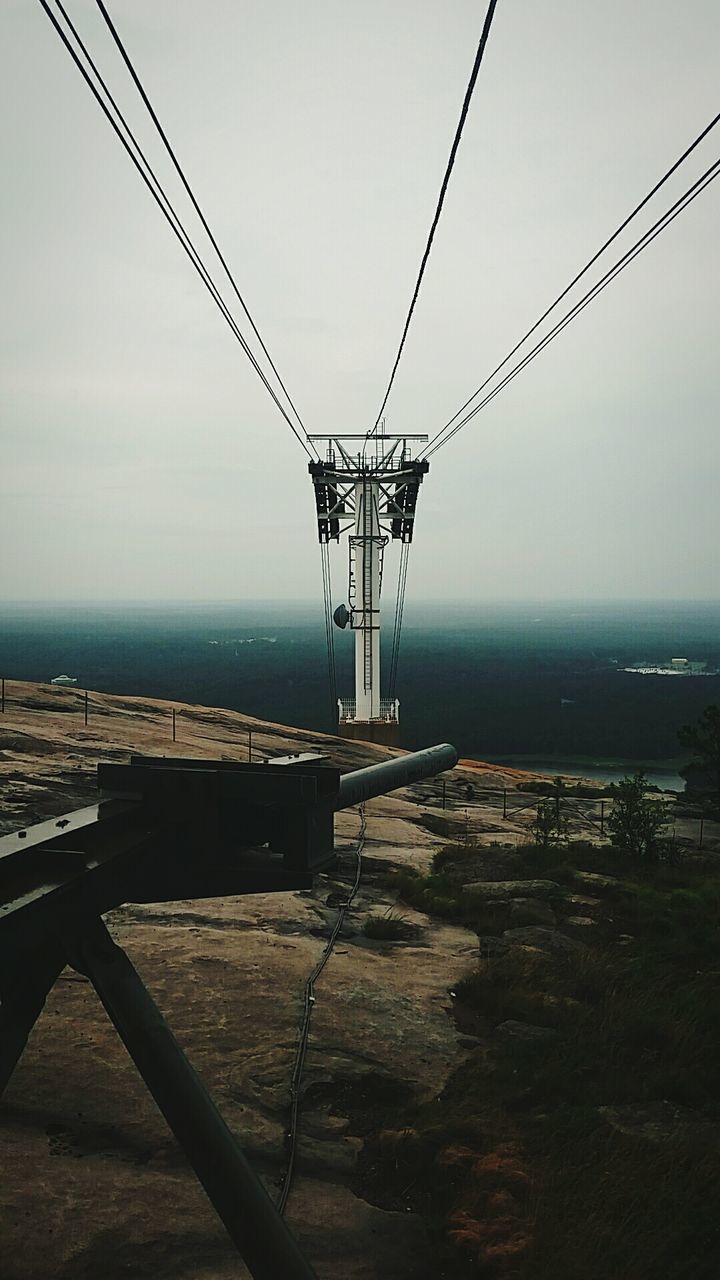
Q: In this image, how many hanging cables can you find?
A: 7